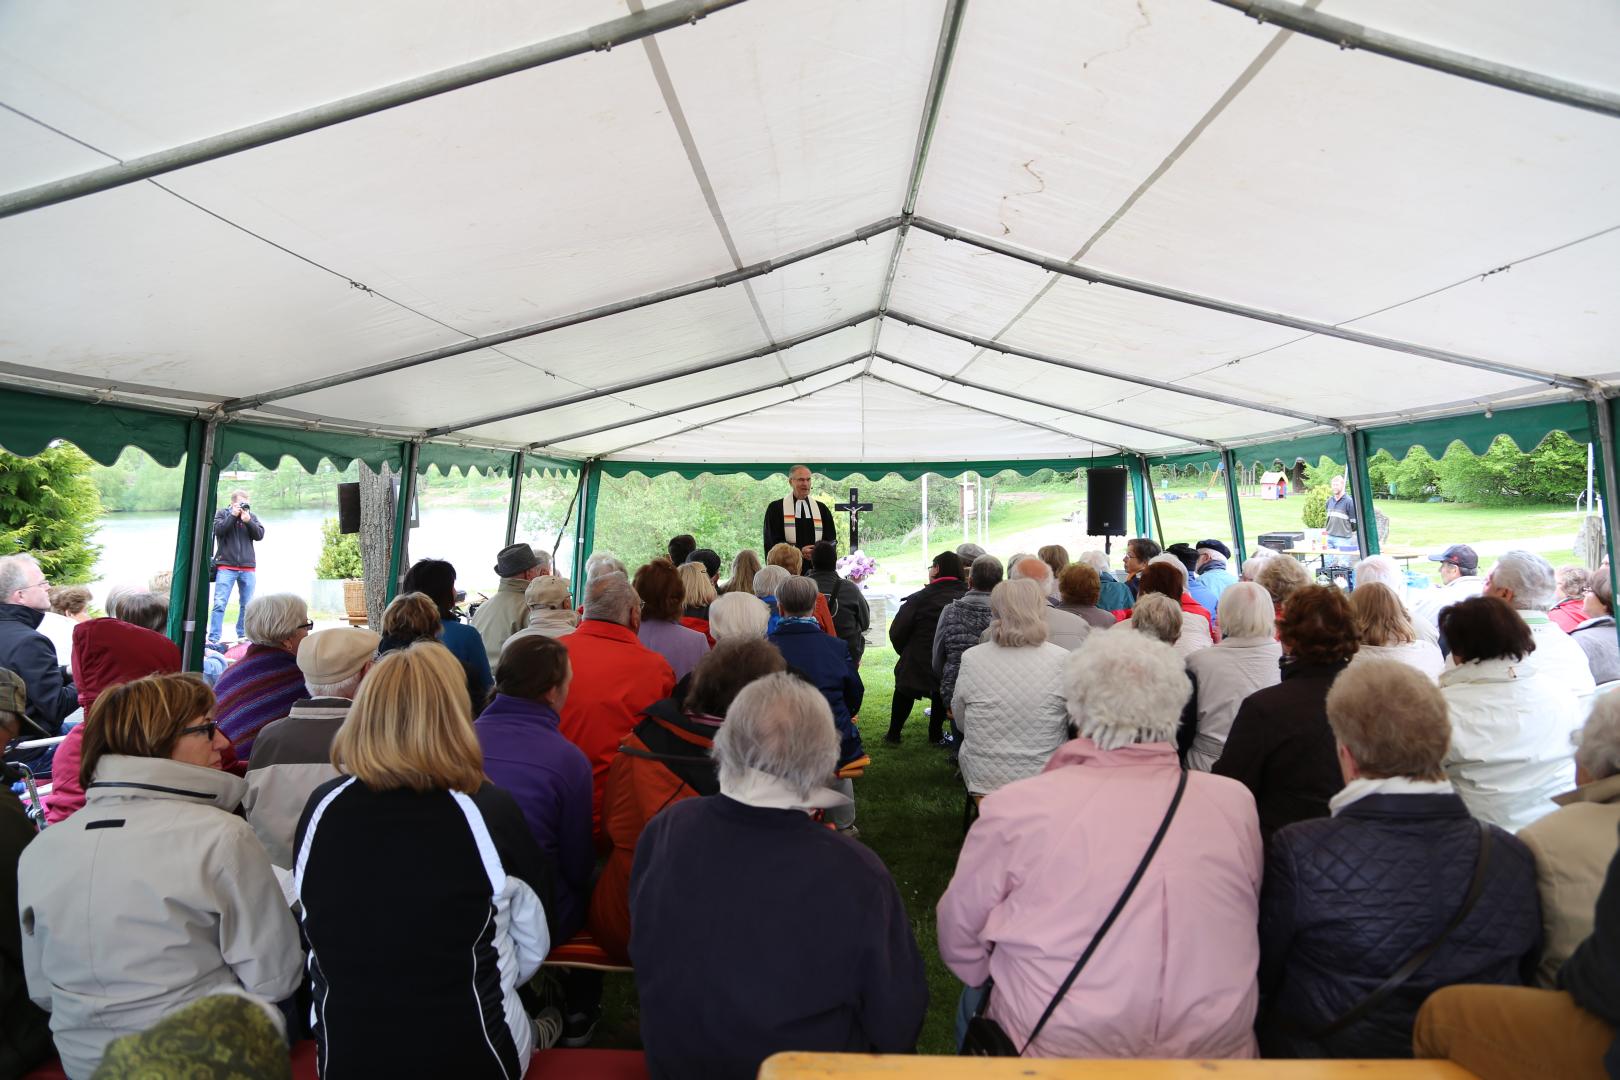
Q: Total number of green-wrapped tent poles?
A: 8